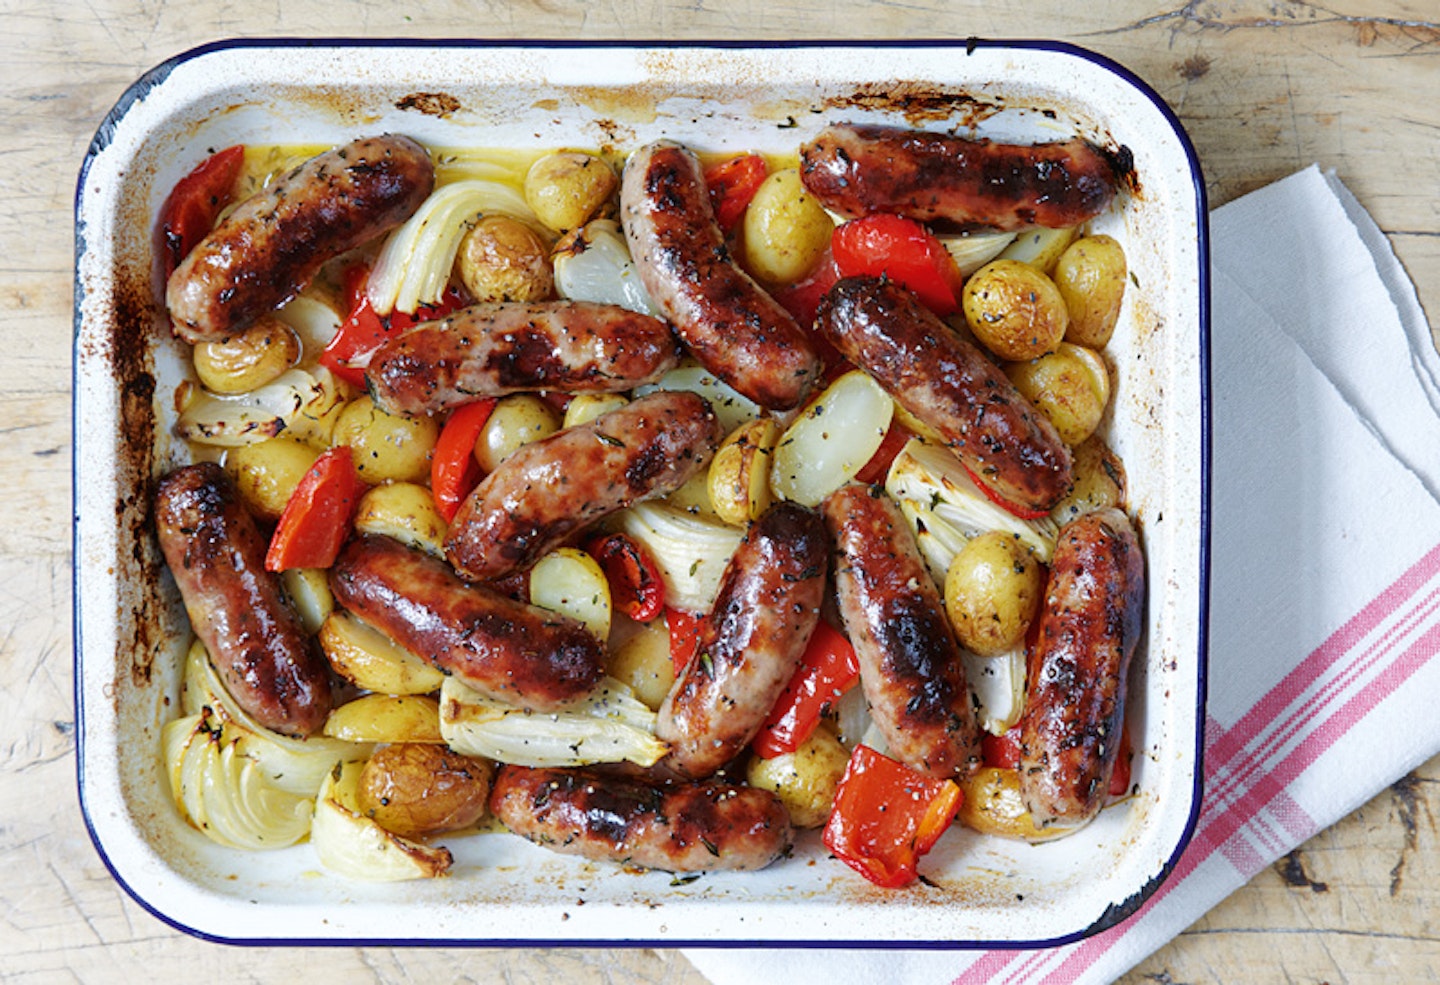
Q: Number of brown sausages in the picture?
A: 12